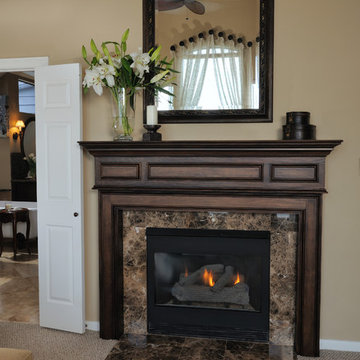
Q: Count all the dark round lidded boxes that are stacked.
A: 2